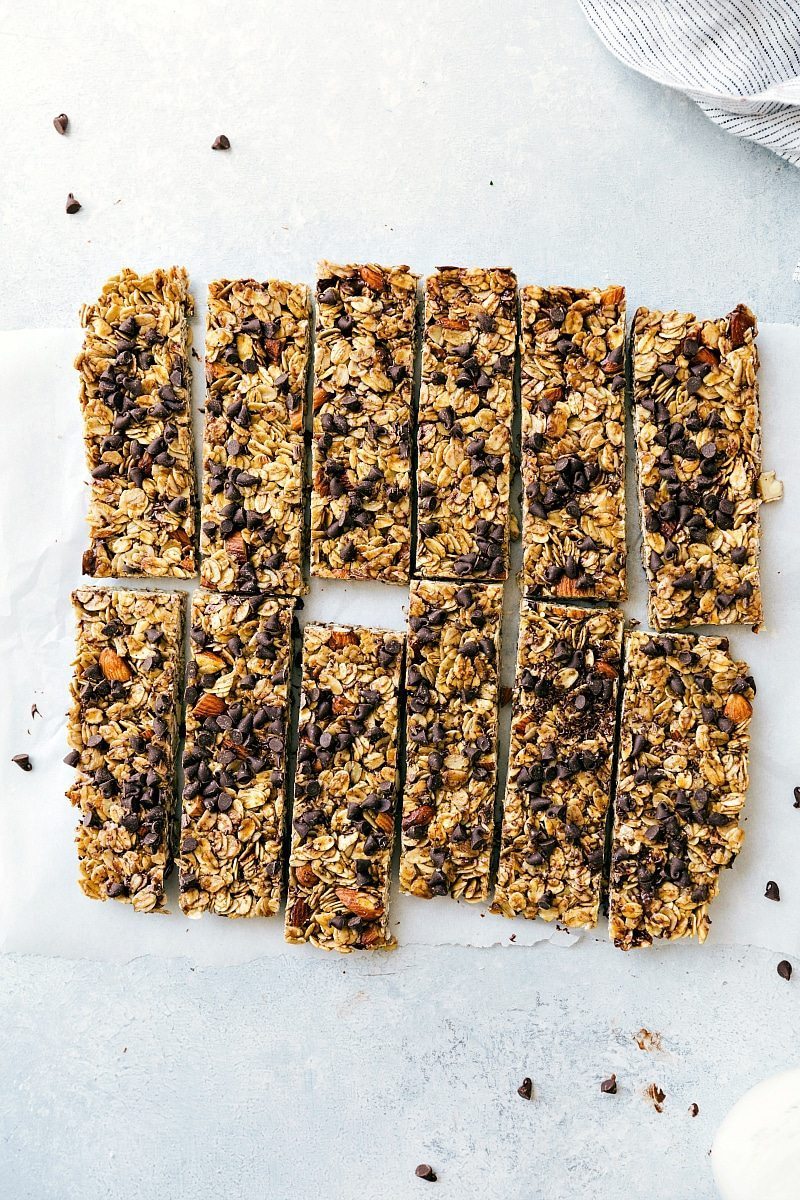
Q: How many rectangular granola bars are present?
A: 12